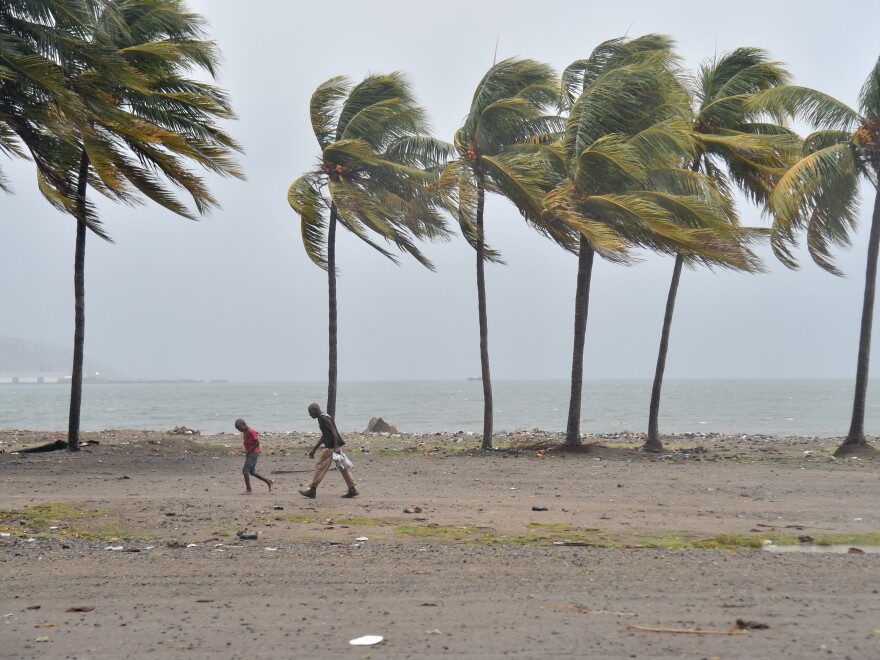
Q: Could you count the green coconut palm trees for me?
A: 6